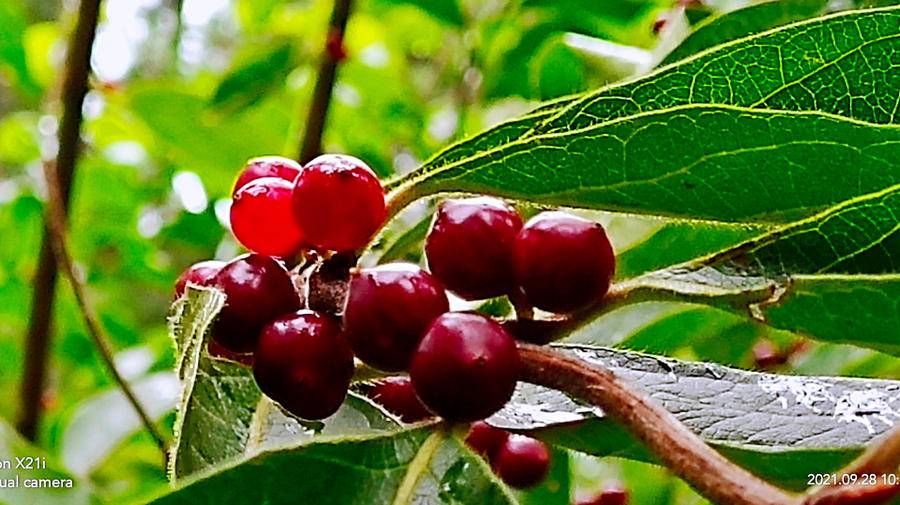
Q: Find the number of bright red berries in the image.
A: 3